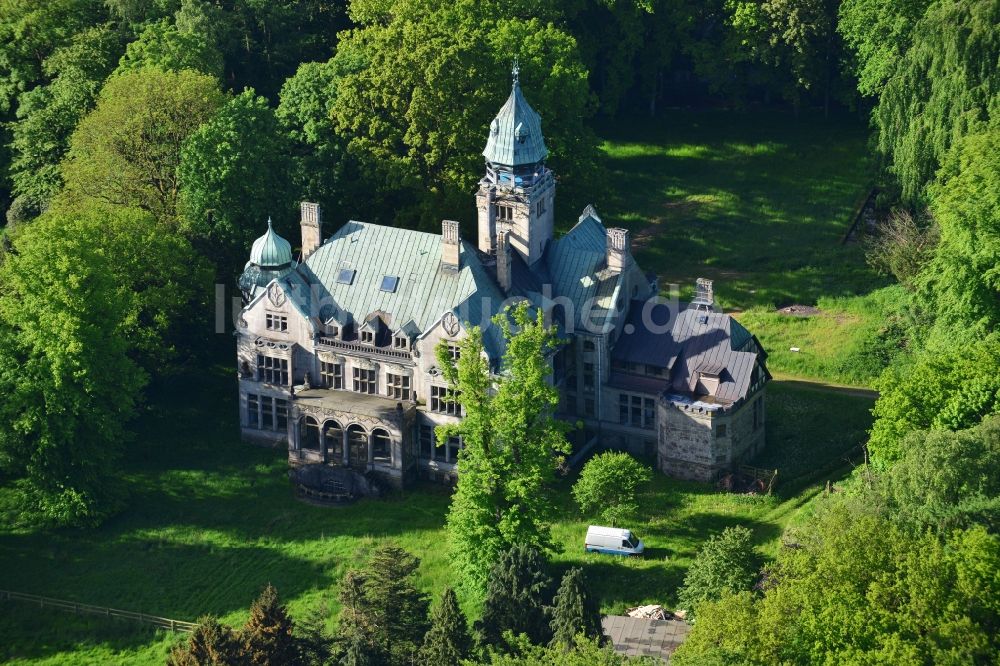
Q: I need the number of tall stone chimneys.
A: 5